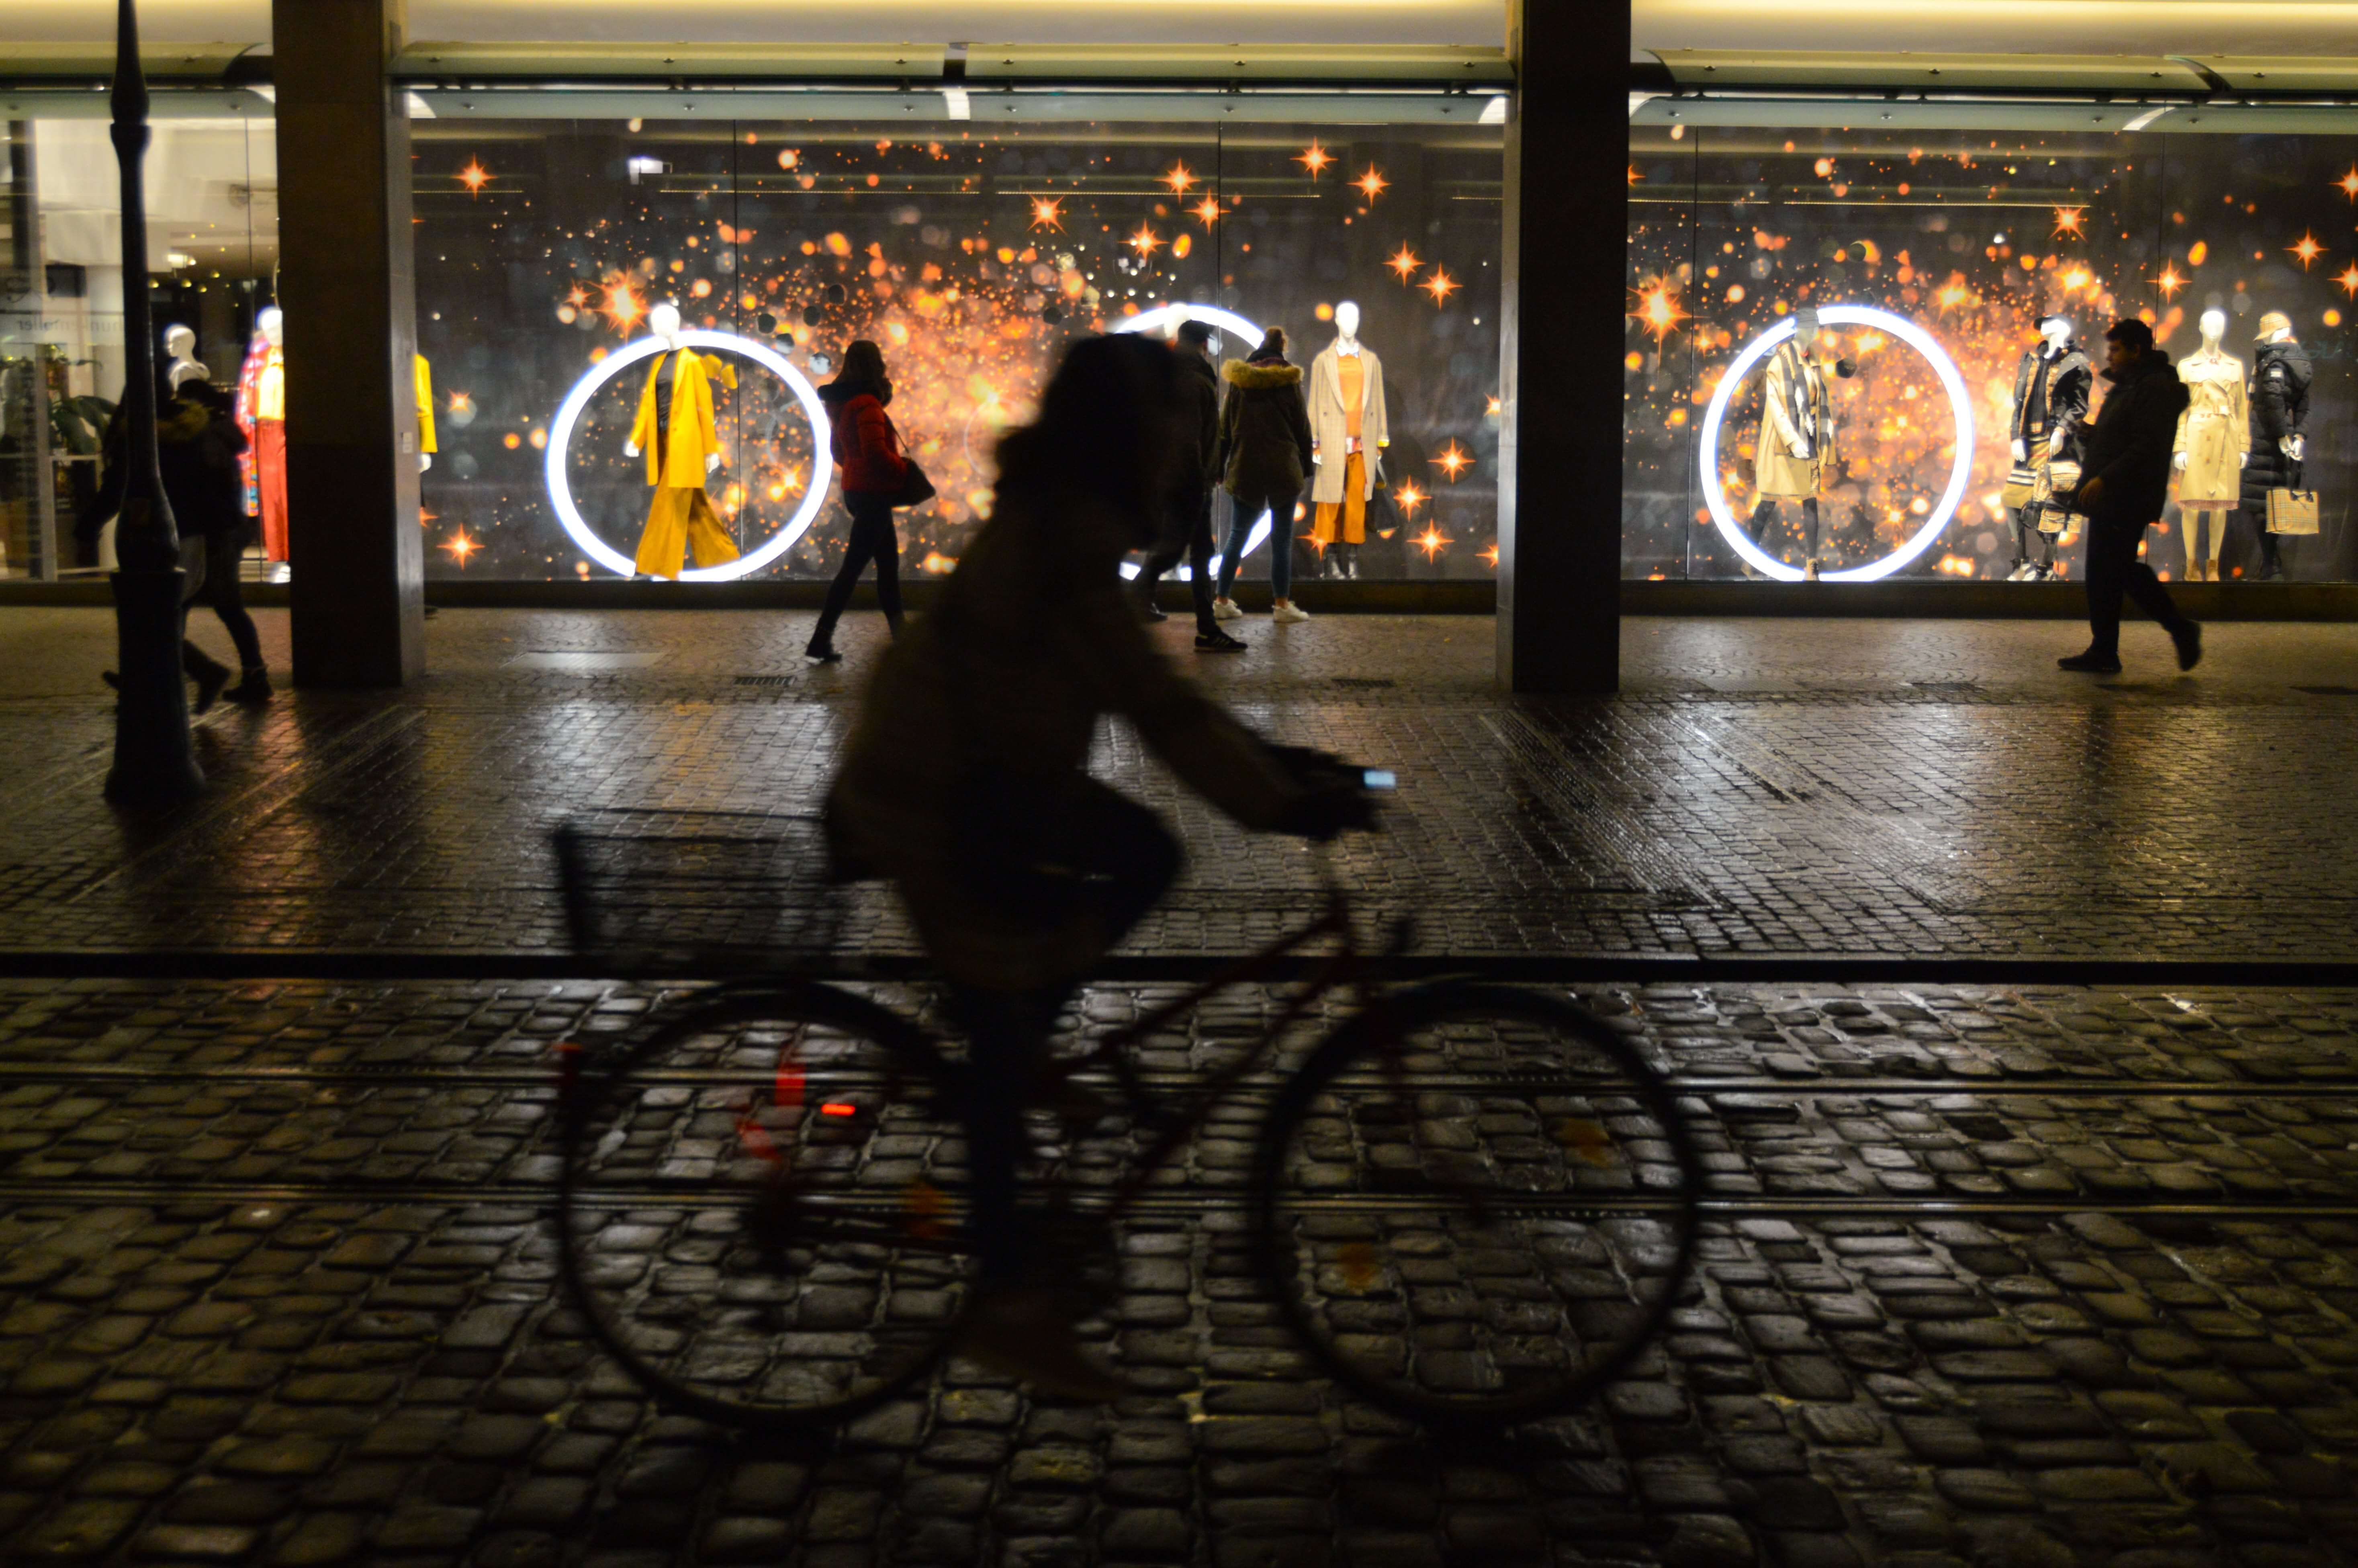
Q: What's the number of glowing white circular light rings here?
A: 3